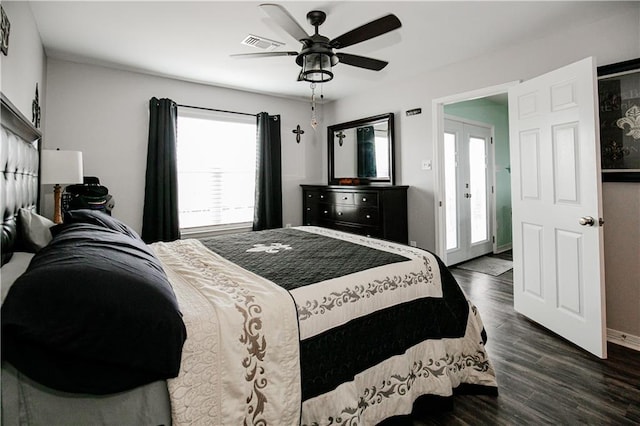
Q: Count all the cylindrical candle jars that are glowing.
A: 0